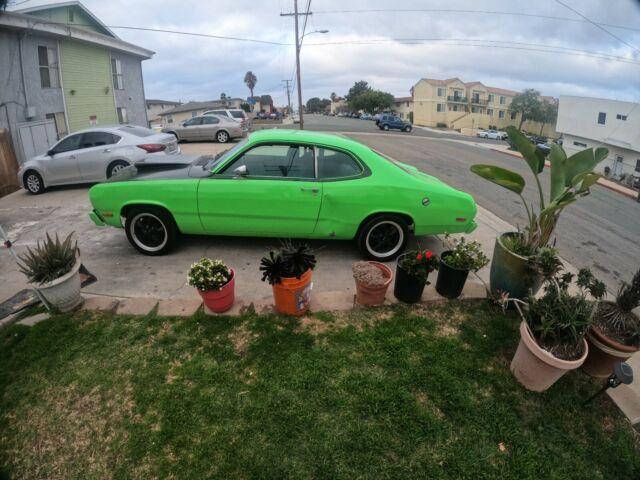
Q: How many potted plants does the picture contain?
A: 9